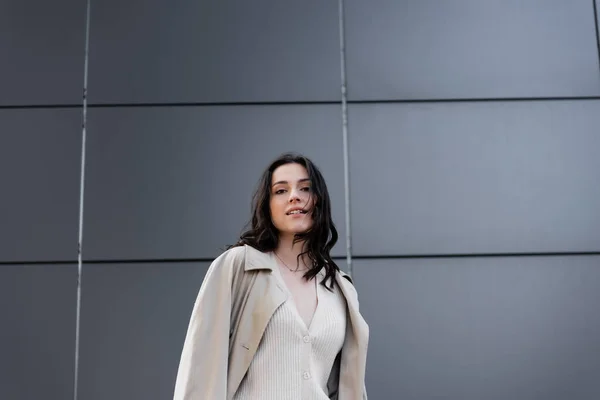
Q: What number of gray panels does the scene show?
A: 9